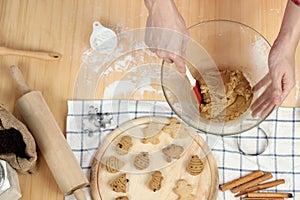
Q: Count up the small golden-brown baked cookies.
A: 11